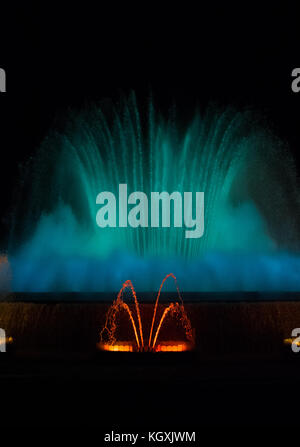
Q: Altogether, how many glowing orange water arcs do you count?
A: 4